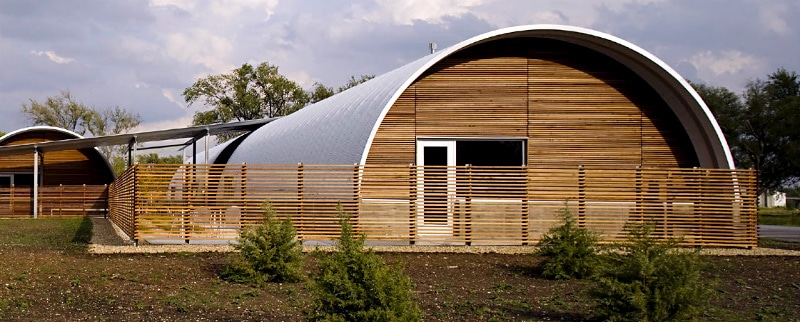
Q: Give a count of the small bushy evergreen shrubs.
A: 4